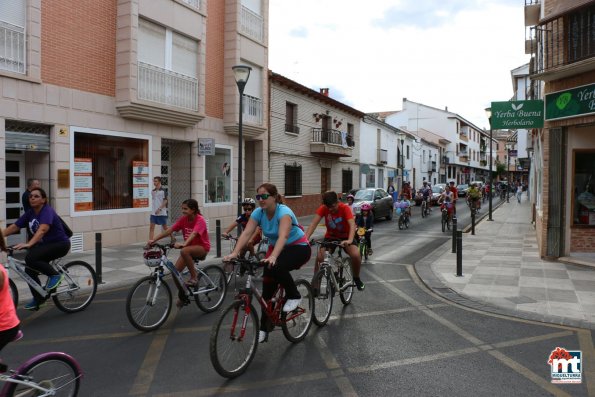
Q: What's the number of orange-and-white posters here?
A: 2